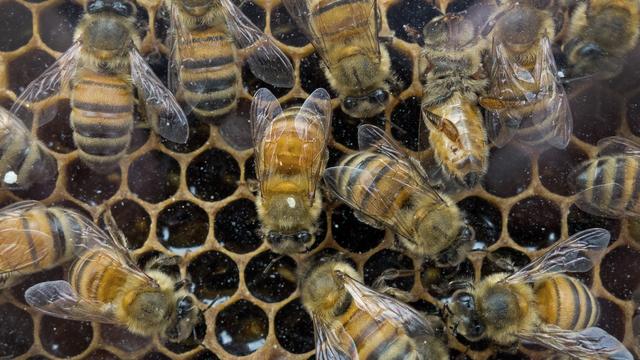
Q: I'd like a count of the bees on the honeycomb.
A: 14